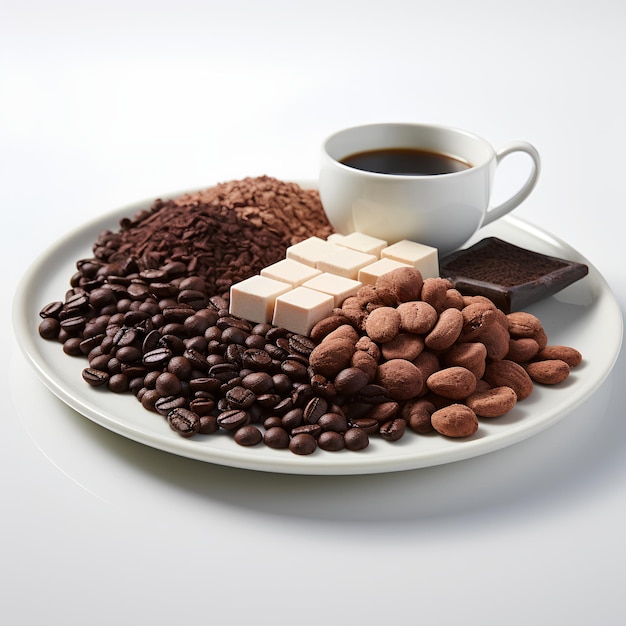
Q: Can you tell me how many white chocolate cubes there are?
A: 9